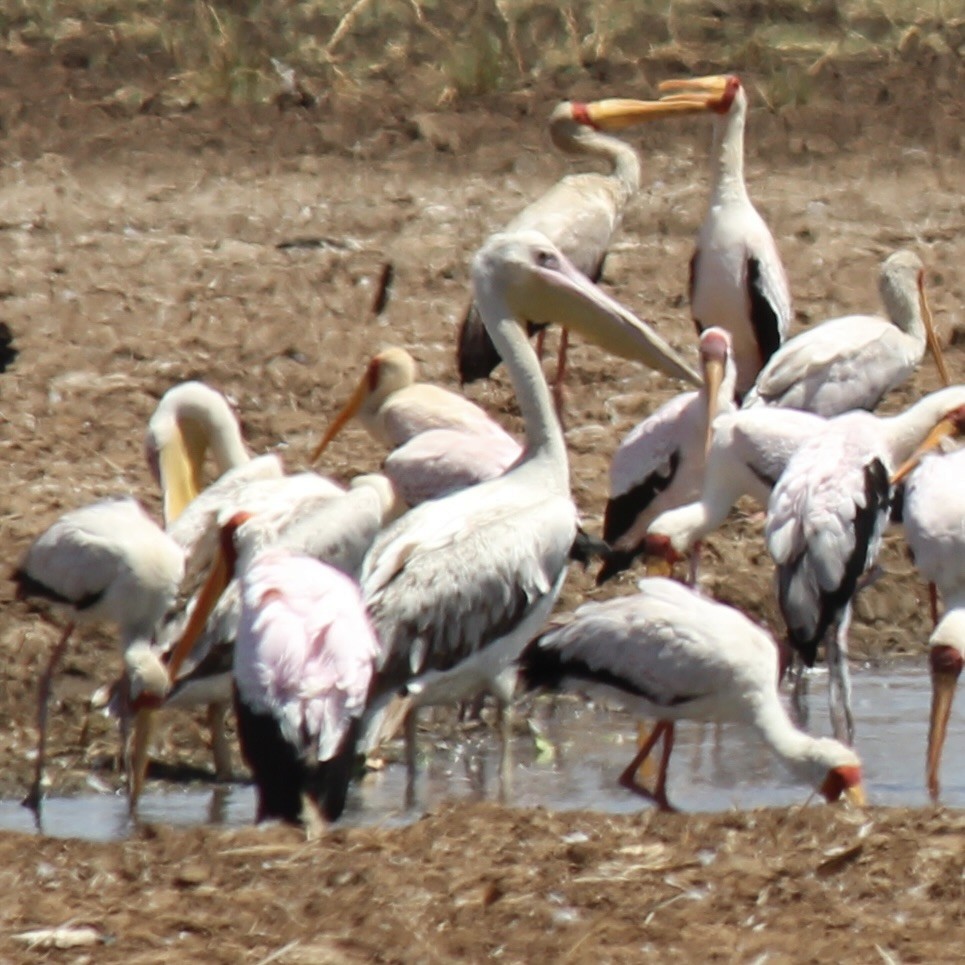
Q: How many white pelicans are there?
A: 2